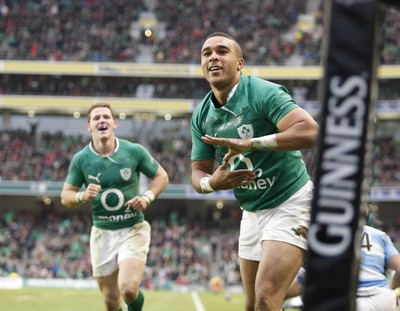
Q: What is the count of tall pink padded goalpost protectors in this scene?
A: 0